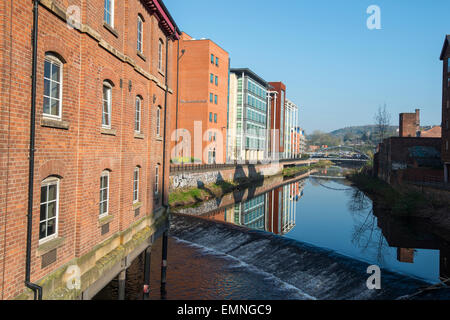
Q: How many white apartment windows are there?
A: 11